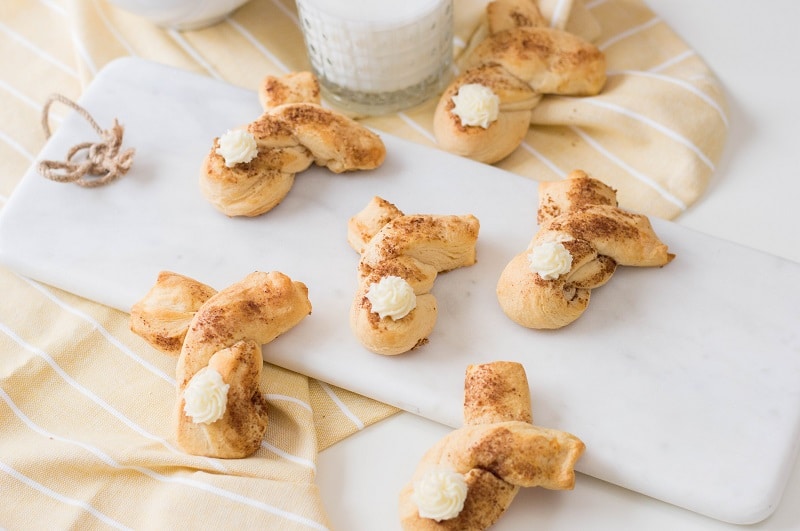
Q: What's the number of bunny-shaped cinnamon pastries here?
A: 6